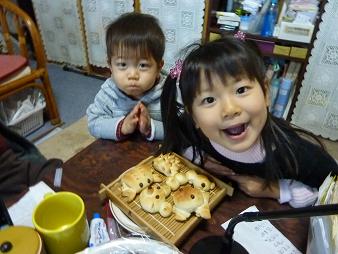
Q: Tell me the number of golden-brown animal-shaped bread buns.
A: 5